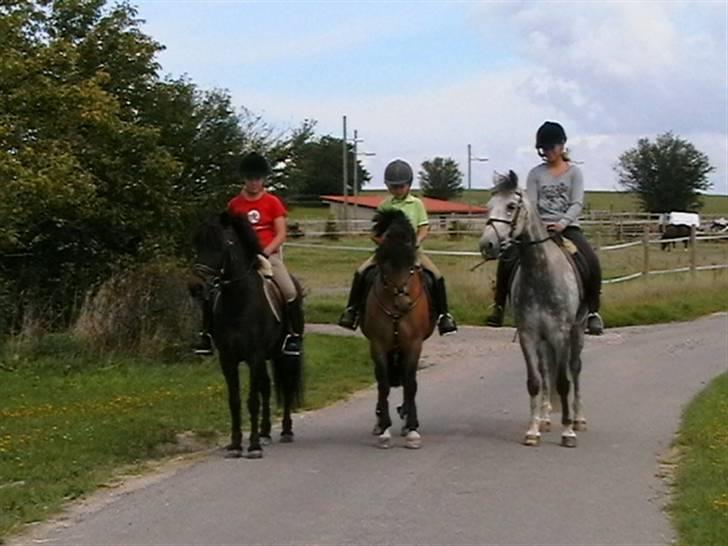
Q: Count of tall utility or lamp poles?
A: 3